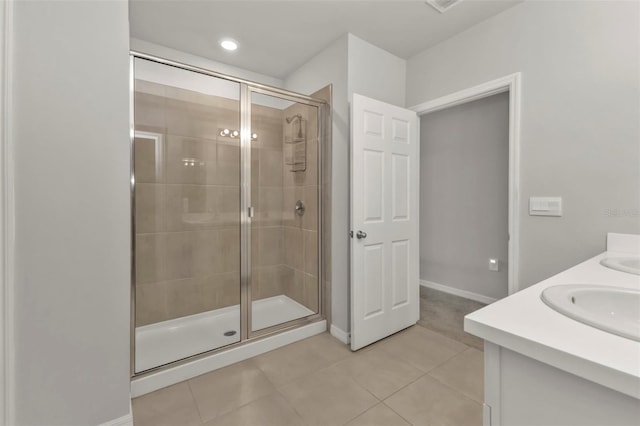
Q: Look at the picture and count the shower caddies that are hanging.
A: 1